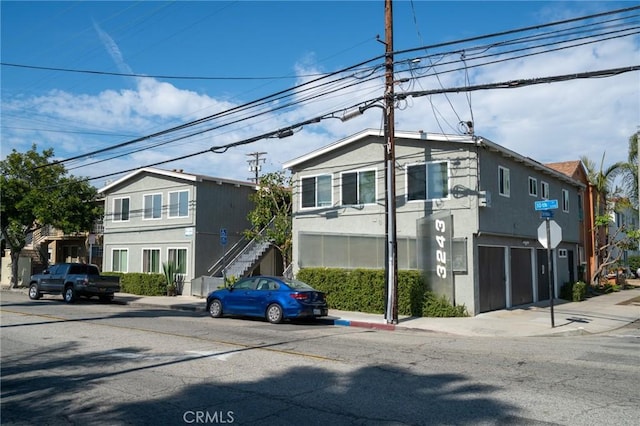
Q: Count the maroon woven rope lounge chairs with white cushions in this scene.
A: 0